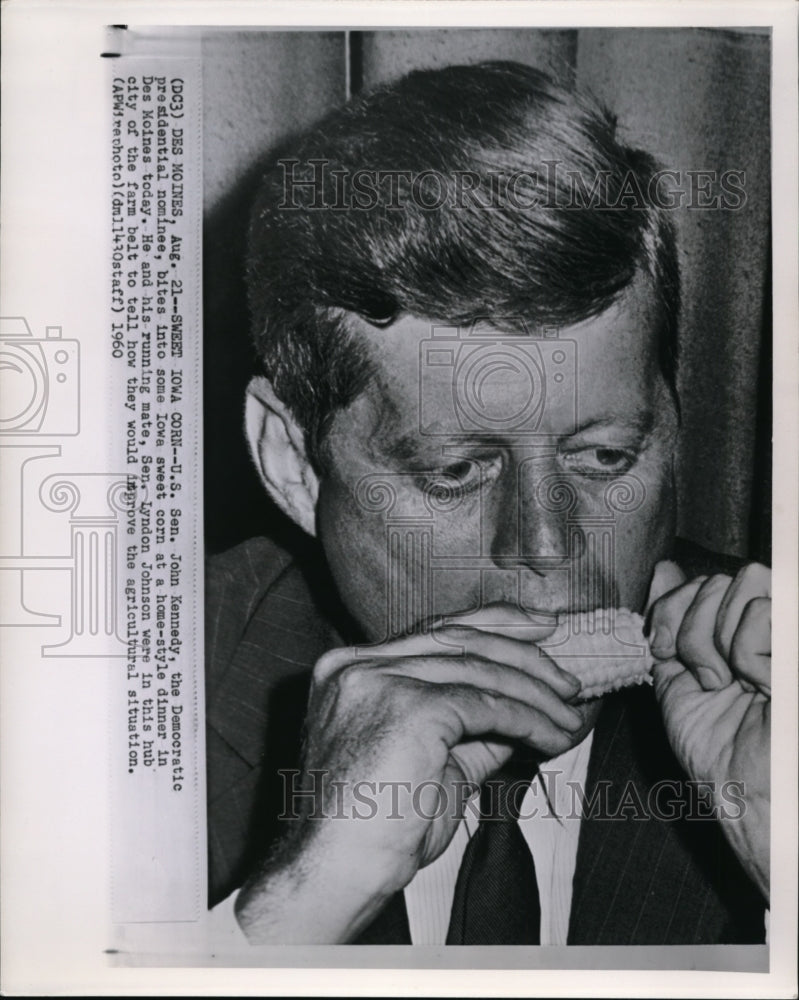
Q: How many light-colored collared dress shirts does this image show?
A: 1